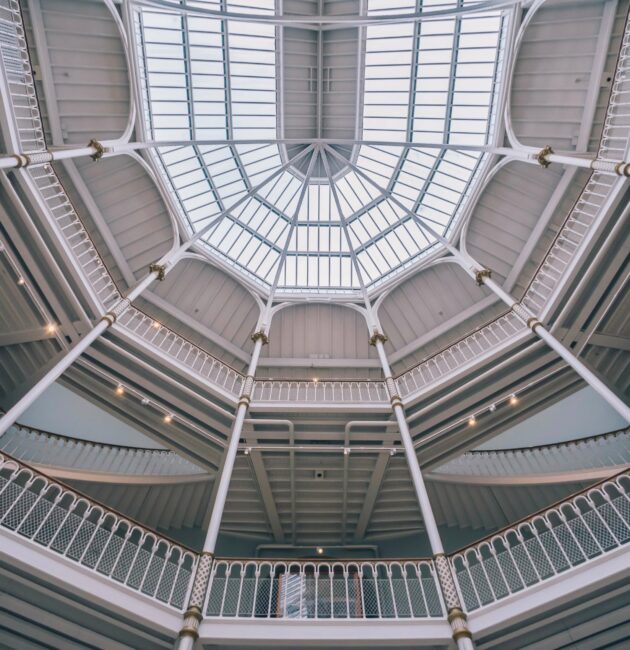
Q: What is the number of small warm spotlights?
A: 9